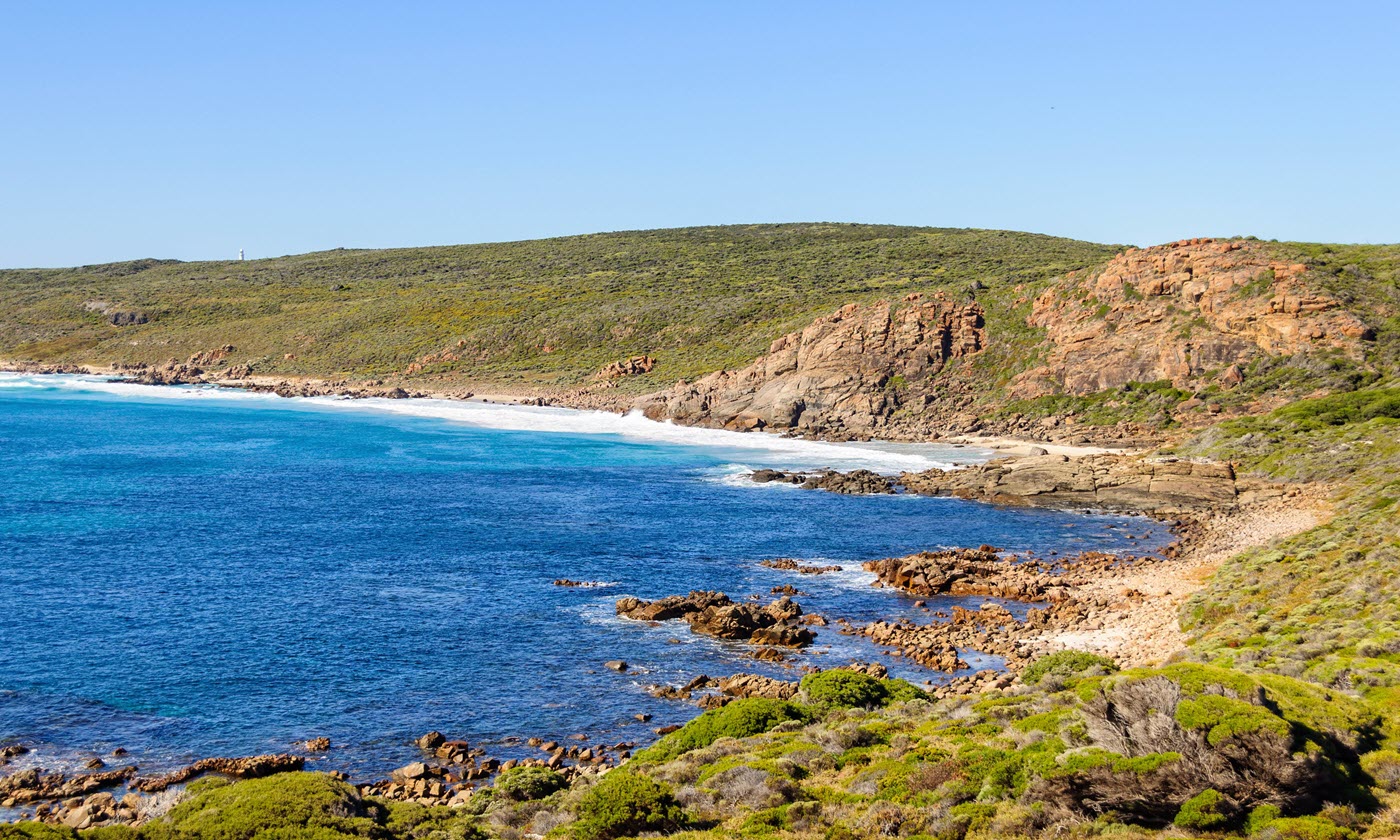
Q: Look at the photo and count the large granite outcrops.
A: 2